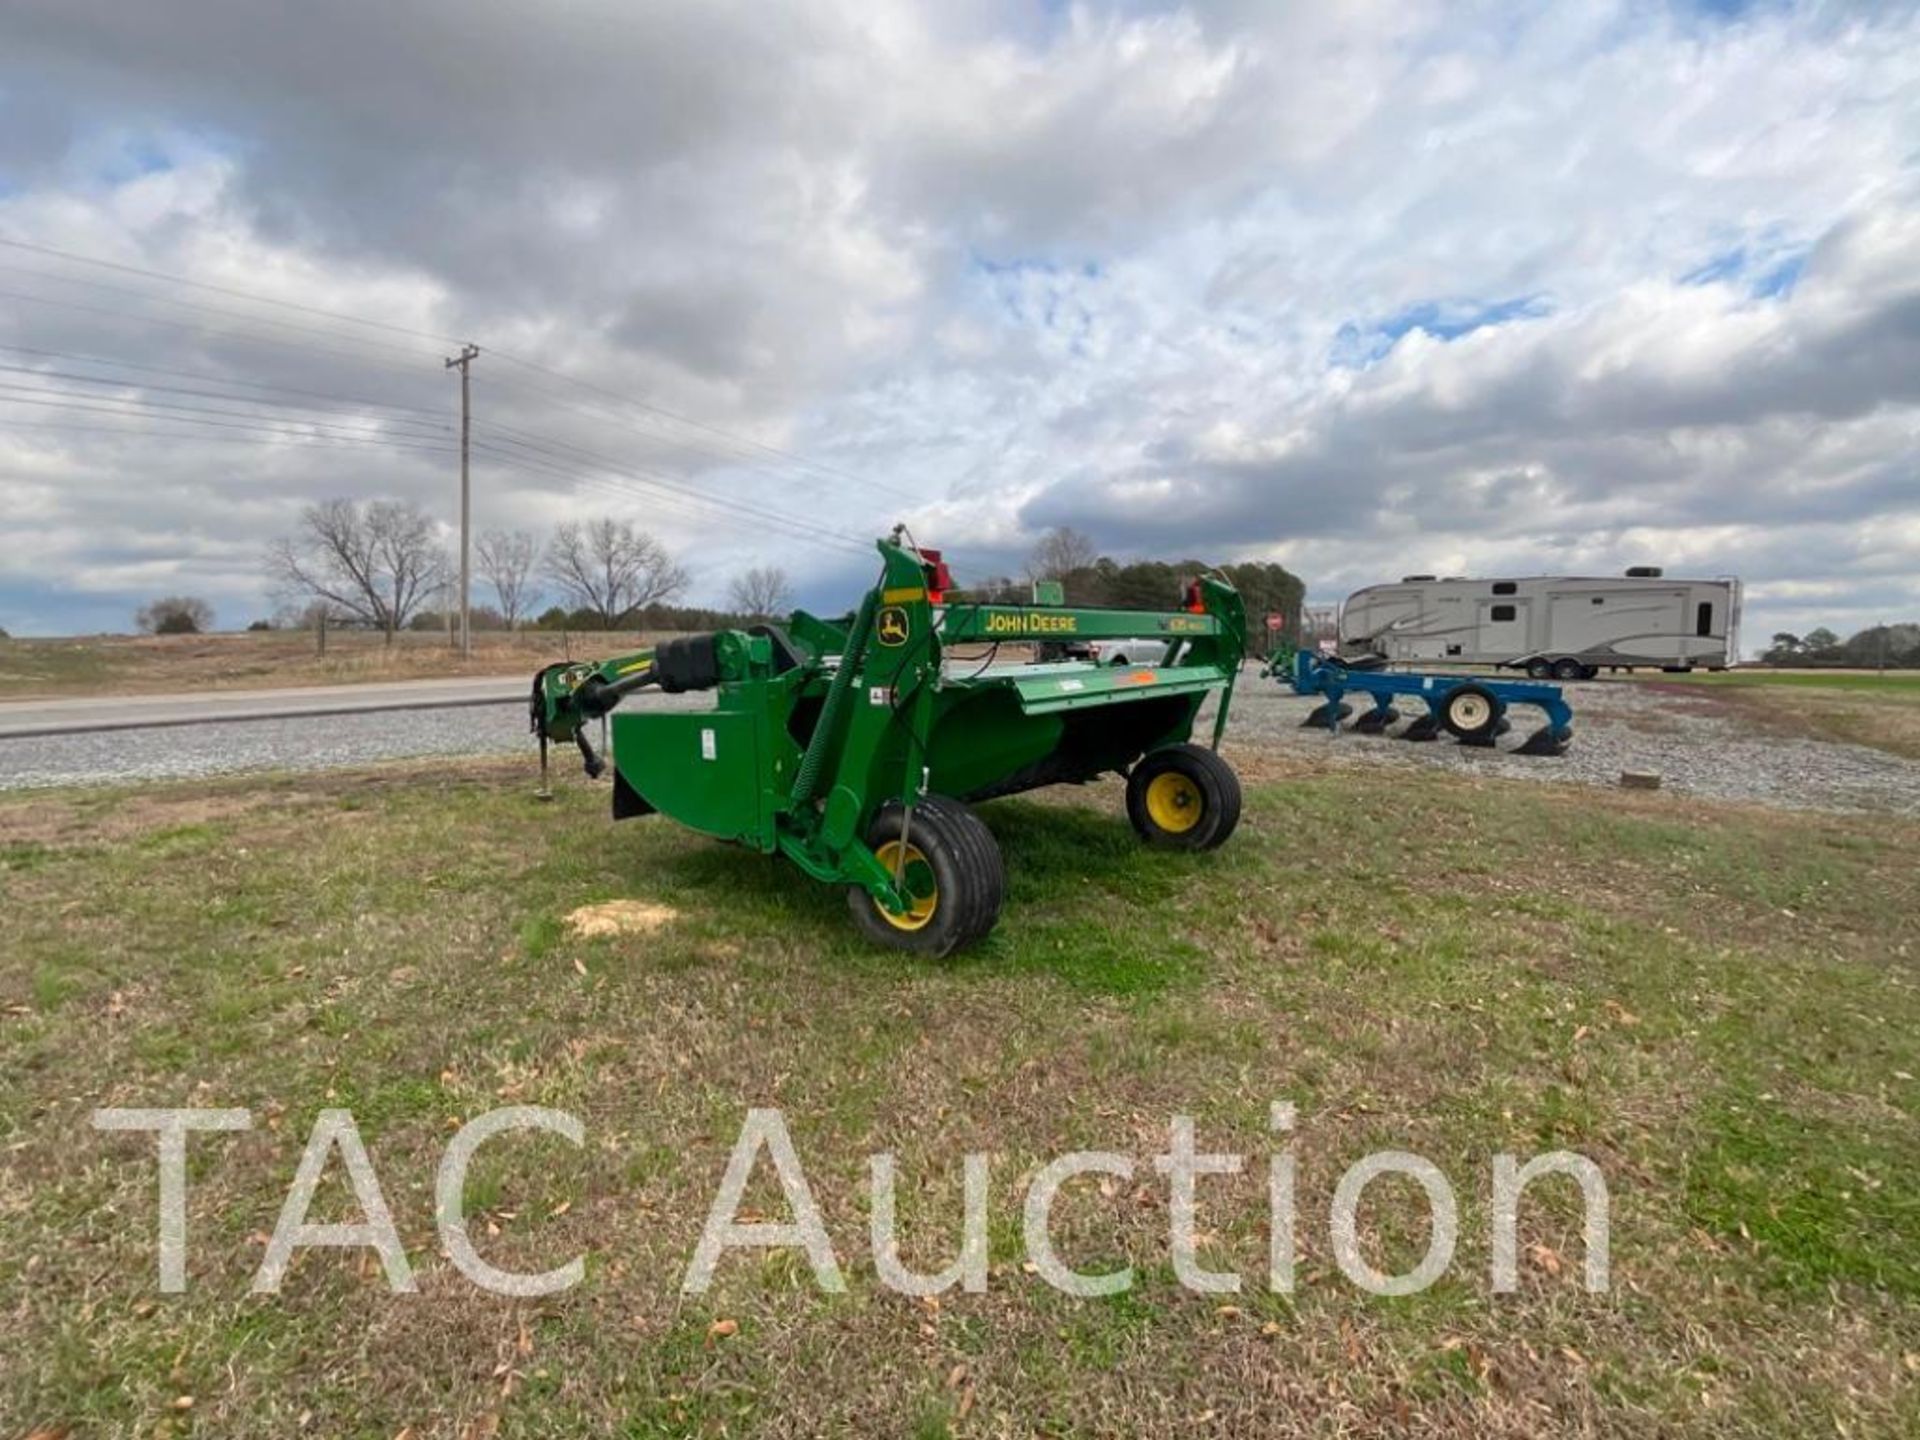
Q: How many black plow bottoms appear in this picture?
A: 5